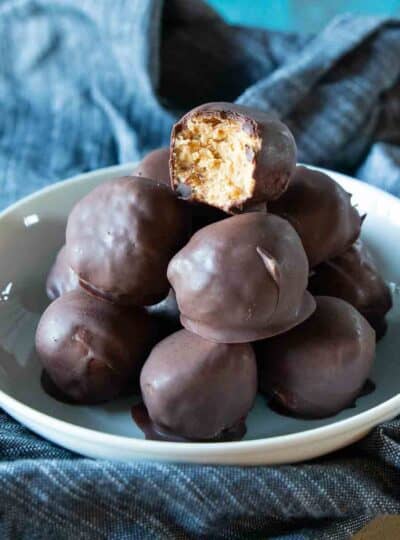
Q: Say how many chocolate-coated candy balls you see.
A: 10